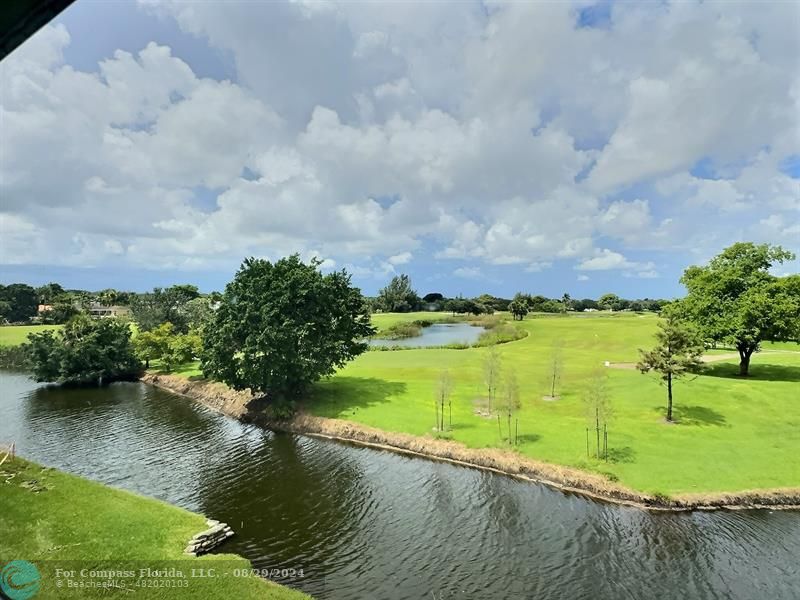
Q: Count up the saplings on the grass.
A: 5